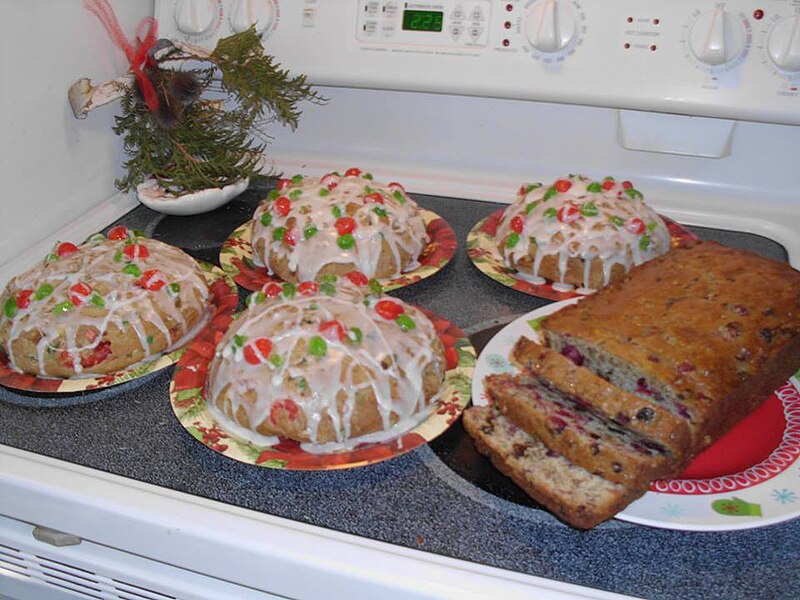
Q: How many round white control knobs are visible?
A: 5